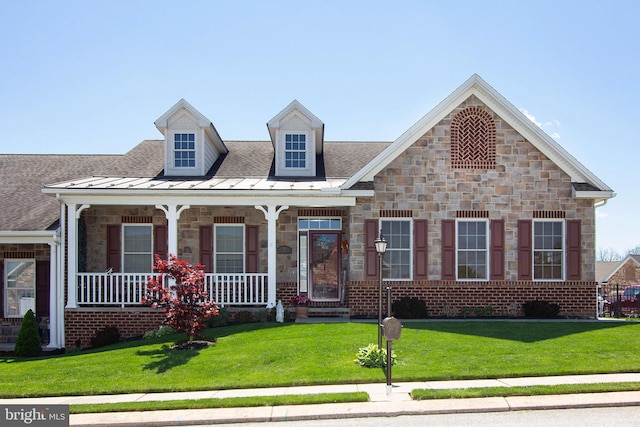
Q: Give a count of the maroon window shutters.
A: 12